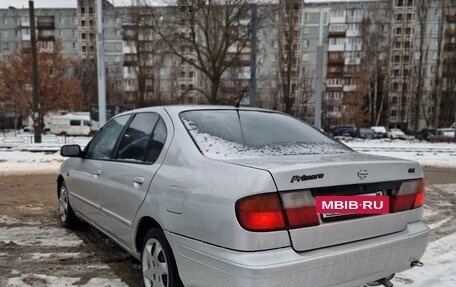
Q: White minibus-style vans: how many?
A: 1